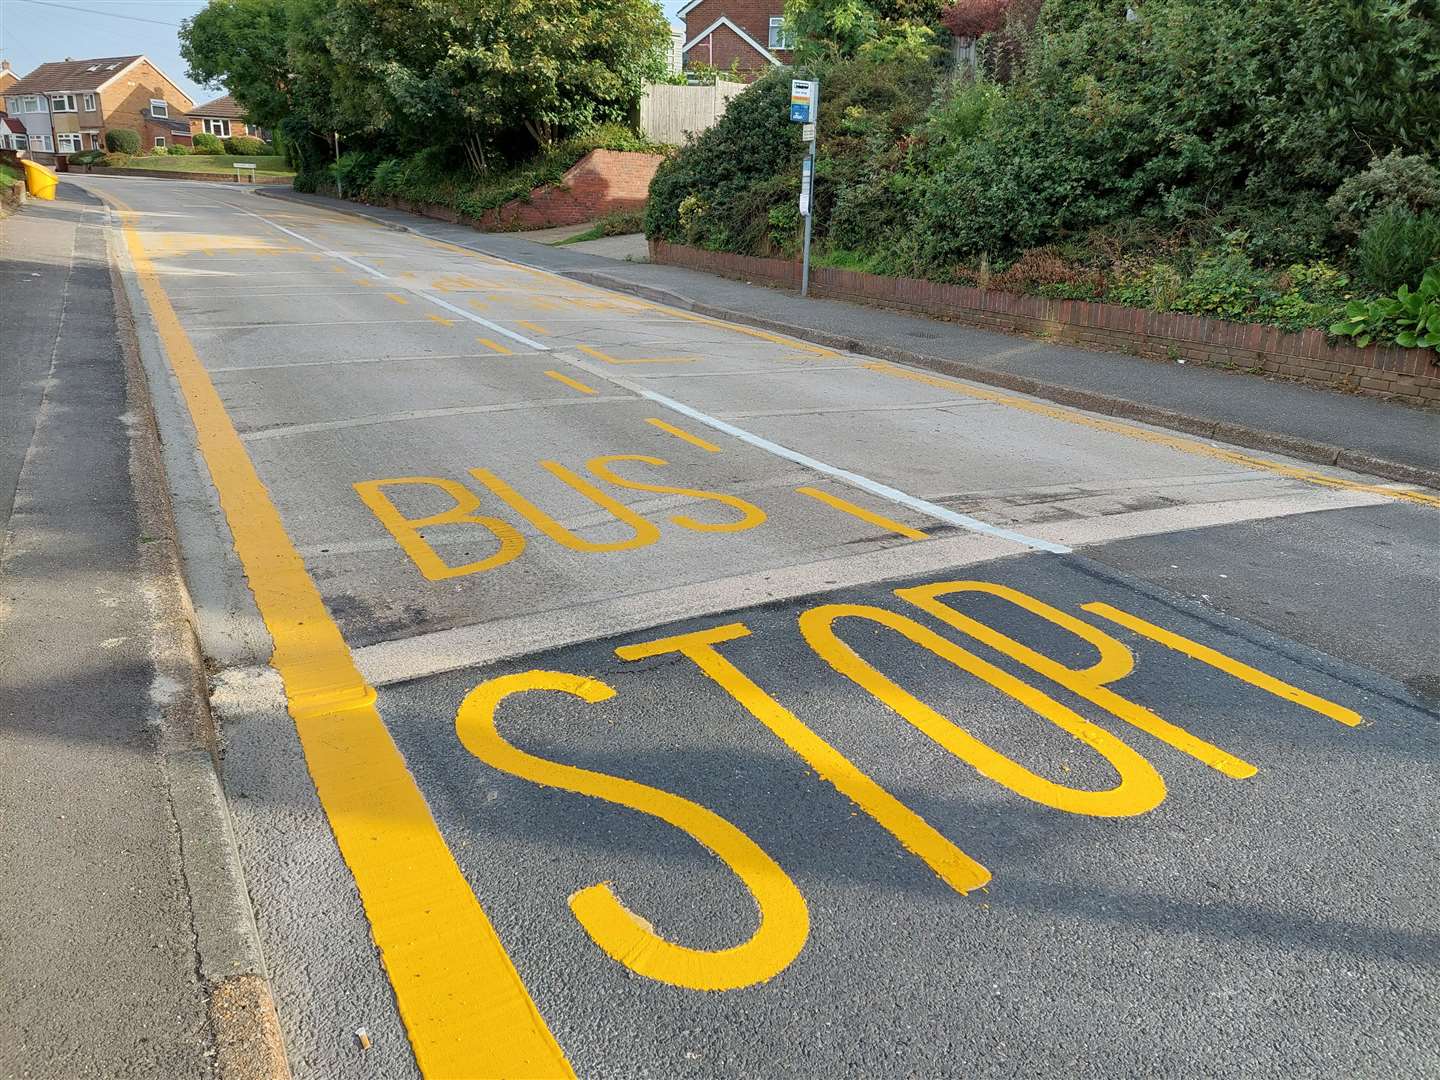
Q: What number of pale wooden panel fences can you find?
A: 1